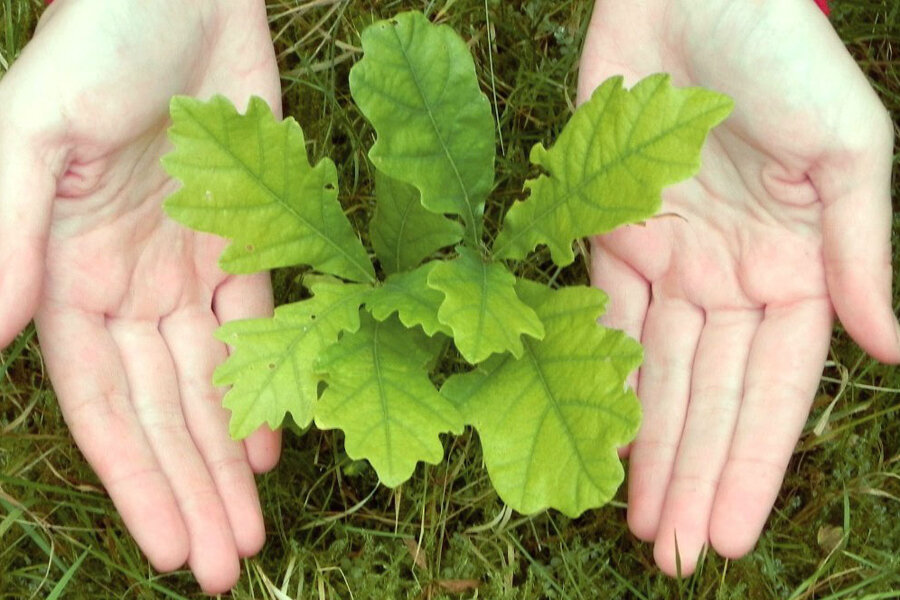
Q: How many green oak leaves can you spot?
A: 9